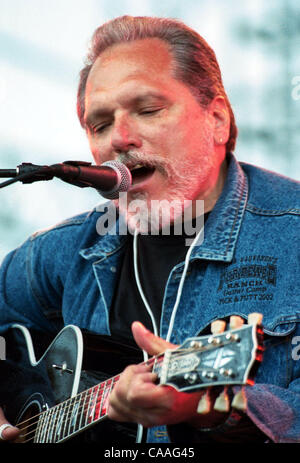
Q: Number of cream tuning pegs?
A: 6